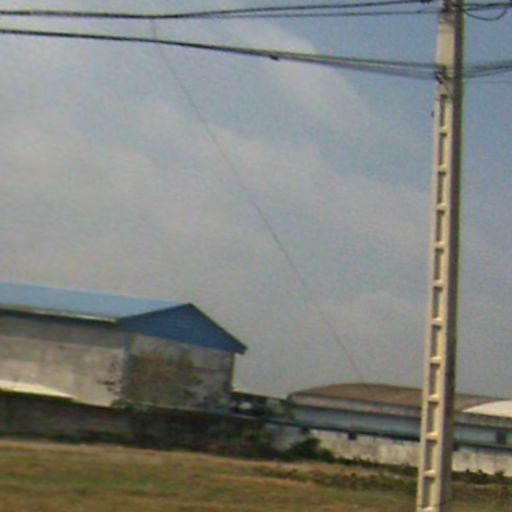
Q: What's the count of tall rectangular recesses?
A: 11